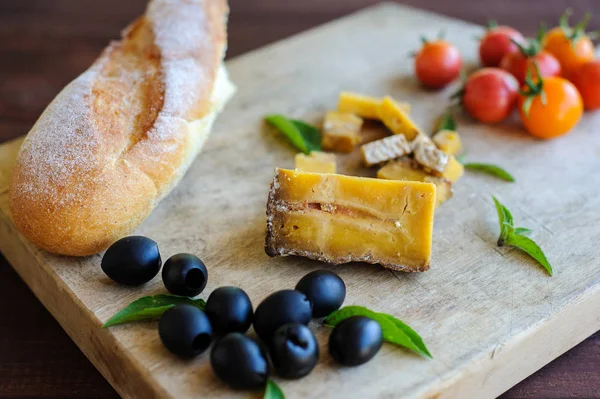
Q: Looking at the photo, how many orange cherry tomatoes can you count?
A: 2